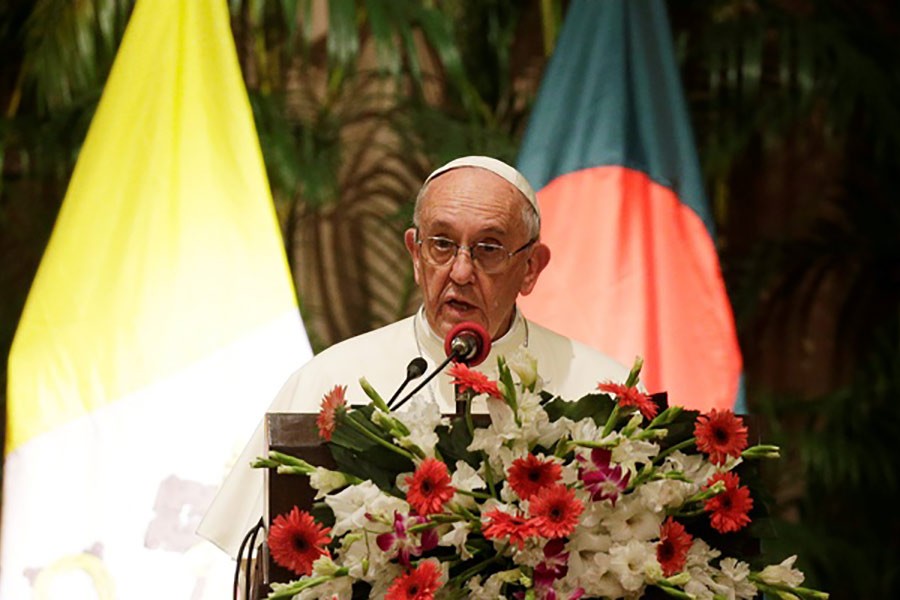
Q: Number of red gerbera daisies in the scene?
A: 12